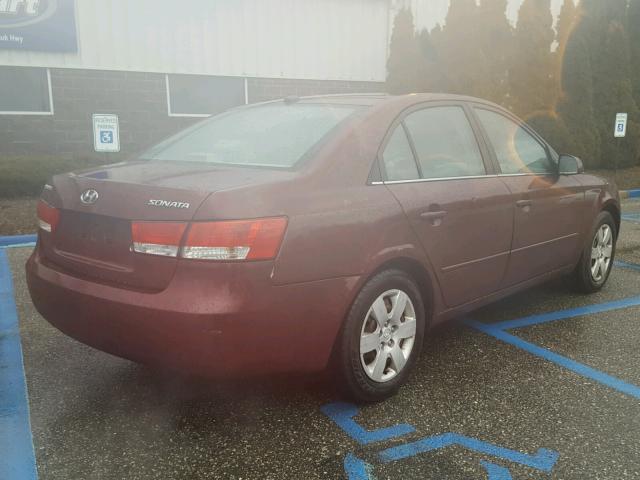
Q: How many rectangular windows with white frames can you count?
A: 2